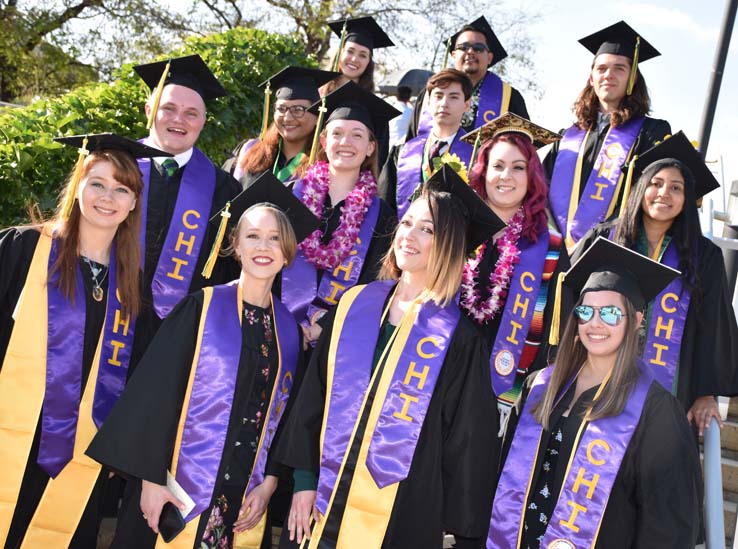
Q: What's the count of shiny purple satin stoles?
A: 12